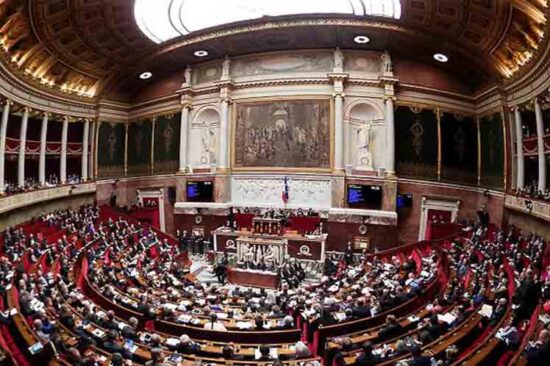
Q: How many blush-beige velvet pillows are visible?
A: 0